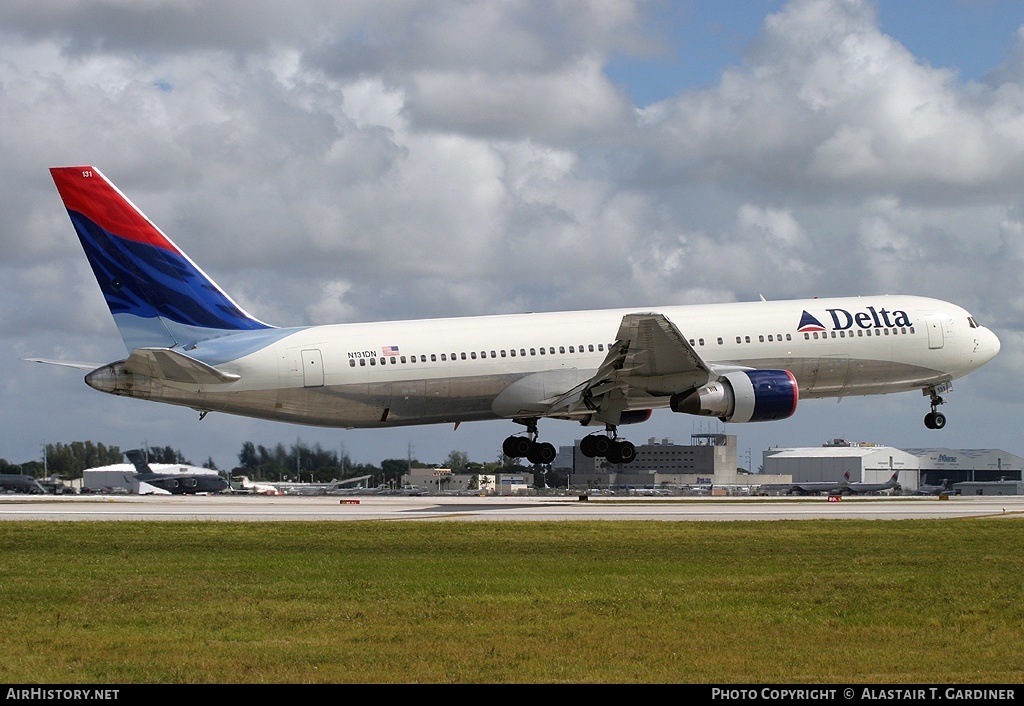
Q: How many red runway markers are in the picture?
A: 2